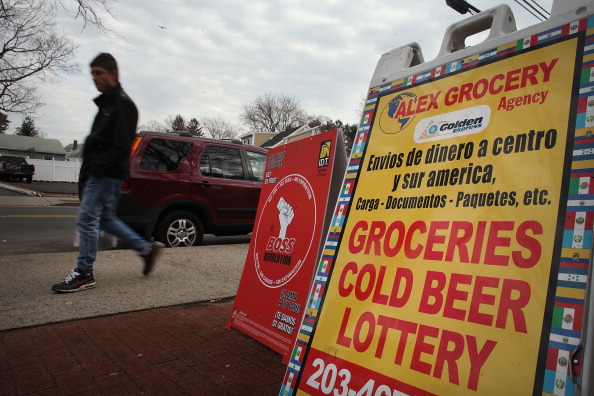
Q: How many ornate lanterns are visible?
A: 0